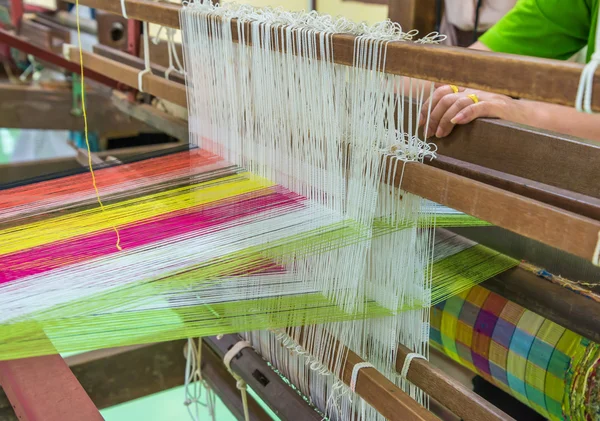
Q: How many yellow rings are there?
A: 2